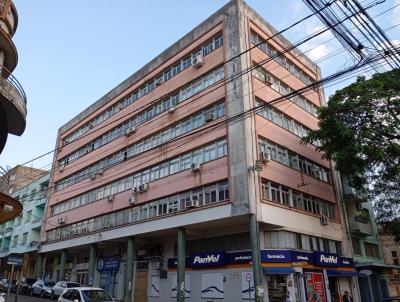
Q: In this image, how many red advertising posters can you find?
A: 1